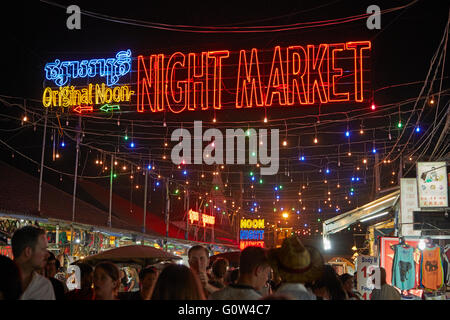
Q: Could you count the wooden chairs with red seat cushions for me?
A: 0